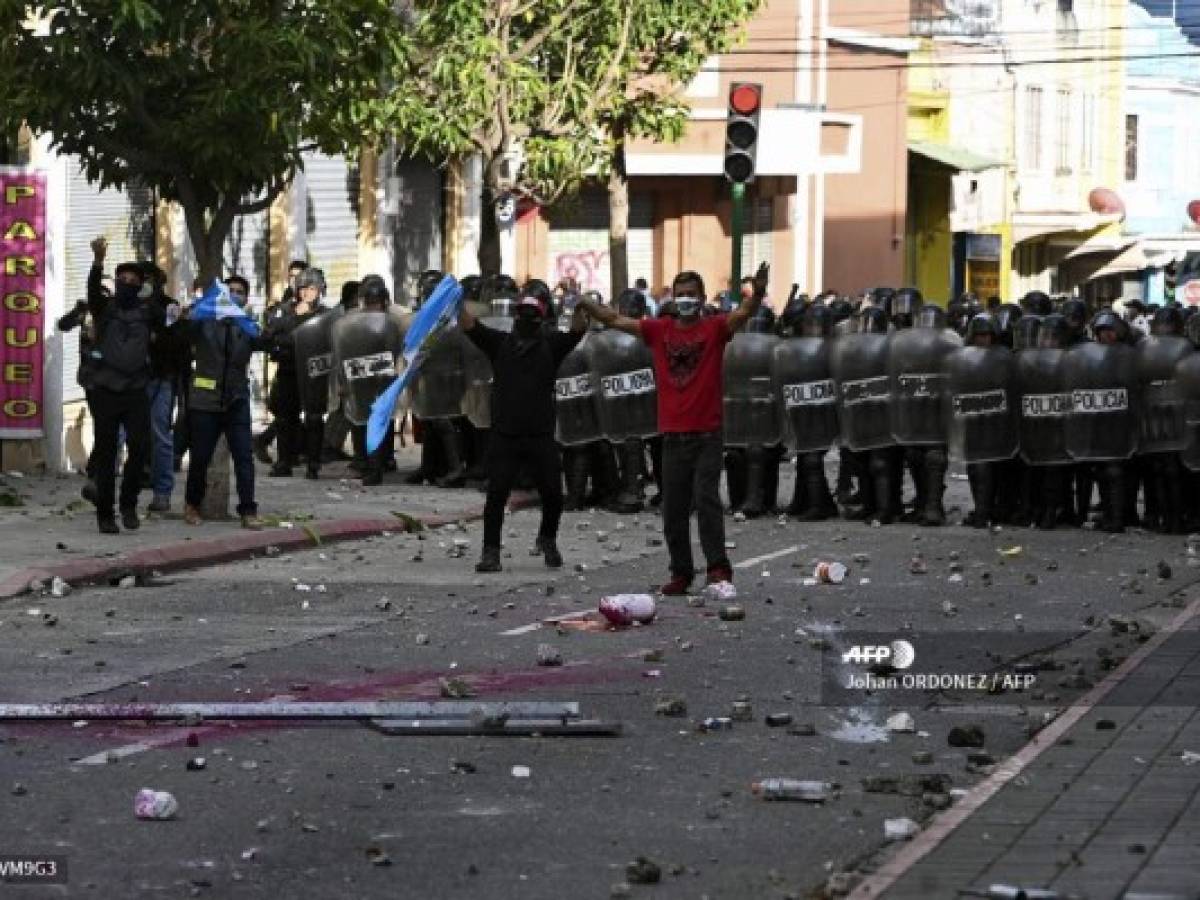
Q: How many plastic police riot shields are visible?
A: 15